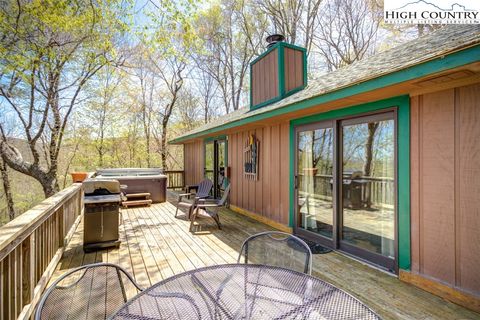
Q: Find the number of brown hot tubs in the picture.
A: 1